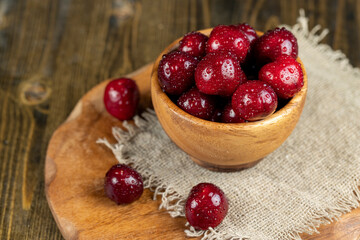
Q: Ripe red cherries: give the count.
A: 13